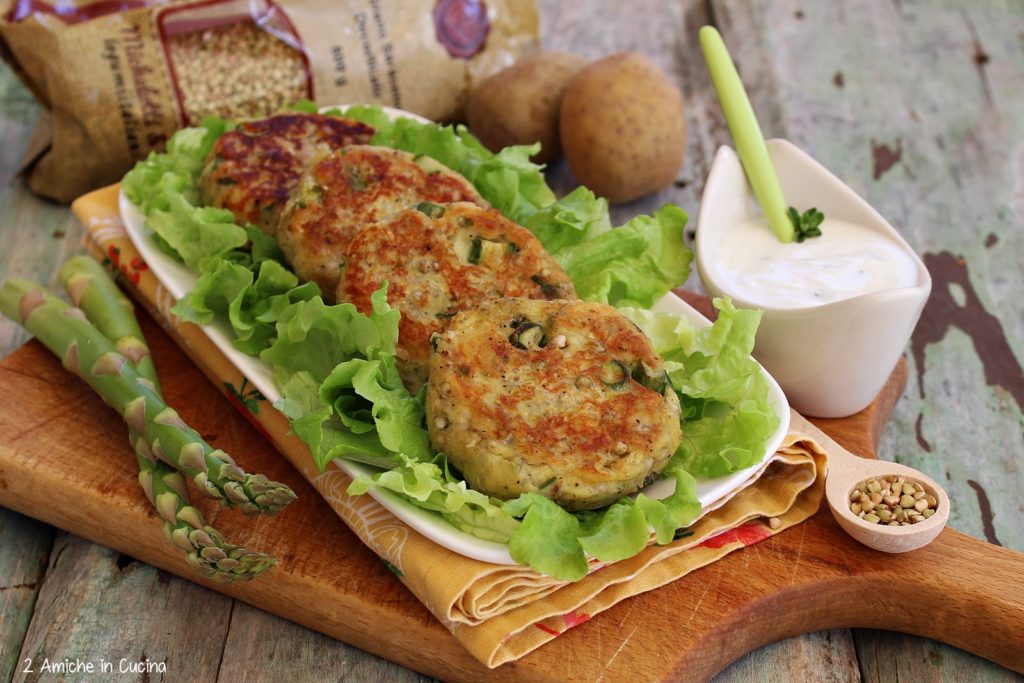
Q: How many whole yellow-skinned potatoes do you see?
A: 2